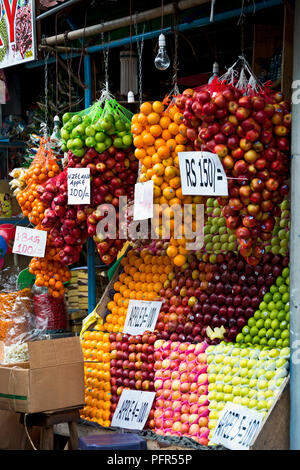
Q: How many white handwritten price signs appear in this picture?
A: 7